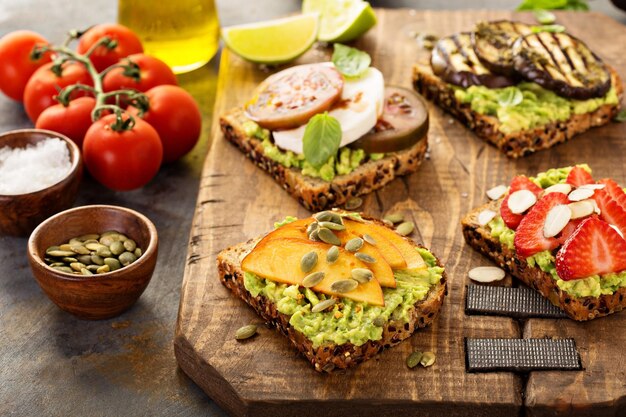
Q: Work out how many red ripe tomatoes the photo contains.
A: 7